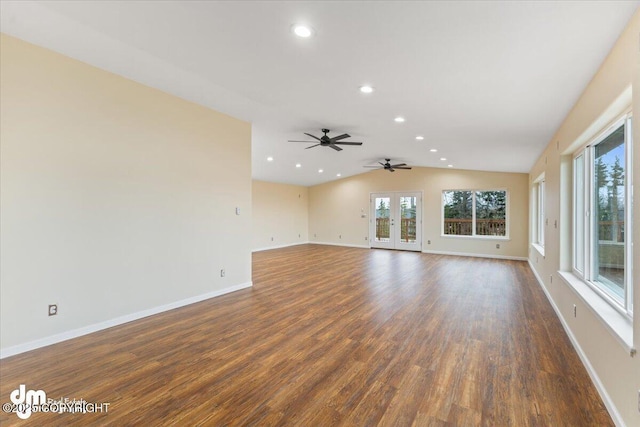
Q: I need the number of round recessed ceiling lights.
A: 11